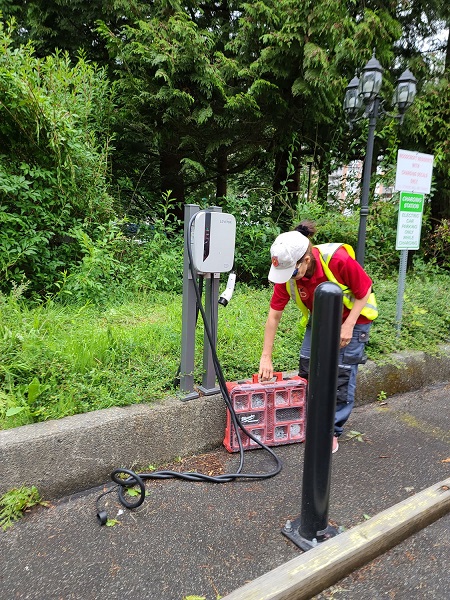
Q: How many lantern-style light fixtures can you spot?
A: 3